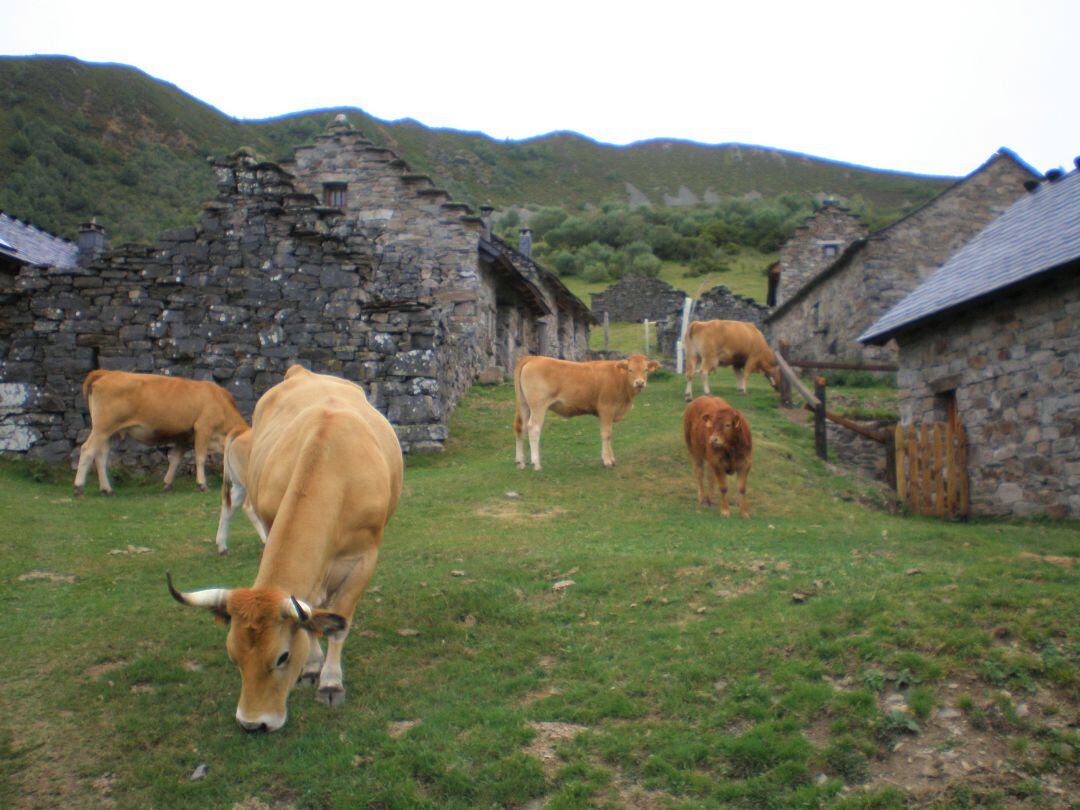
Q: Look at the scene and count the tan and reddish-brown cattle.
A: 6